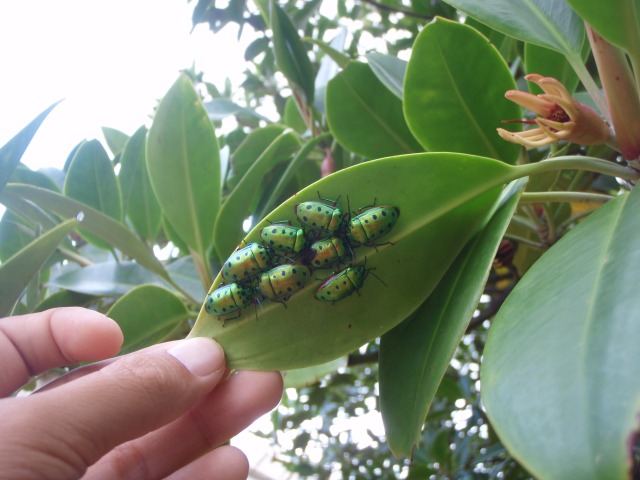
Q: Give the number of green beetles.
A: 8